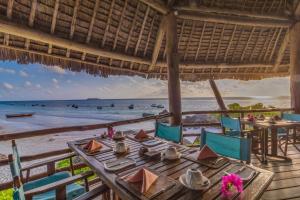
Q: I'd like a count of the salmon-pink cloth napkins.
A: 4